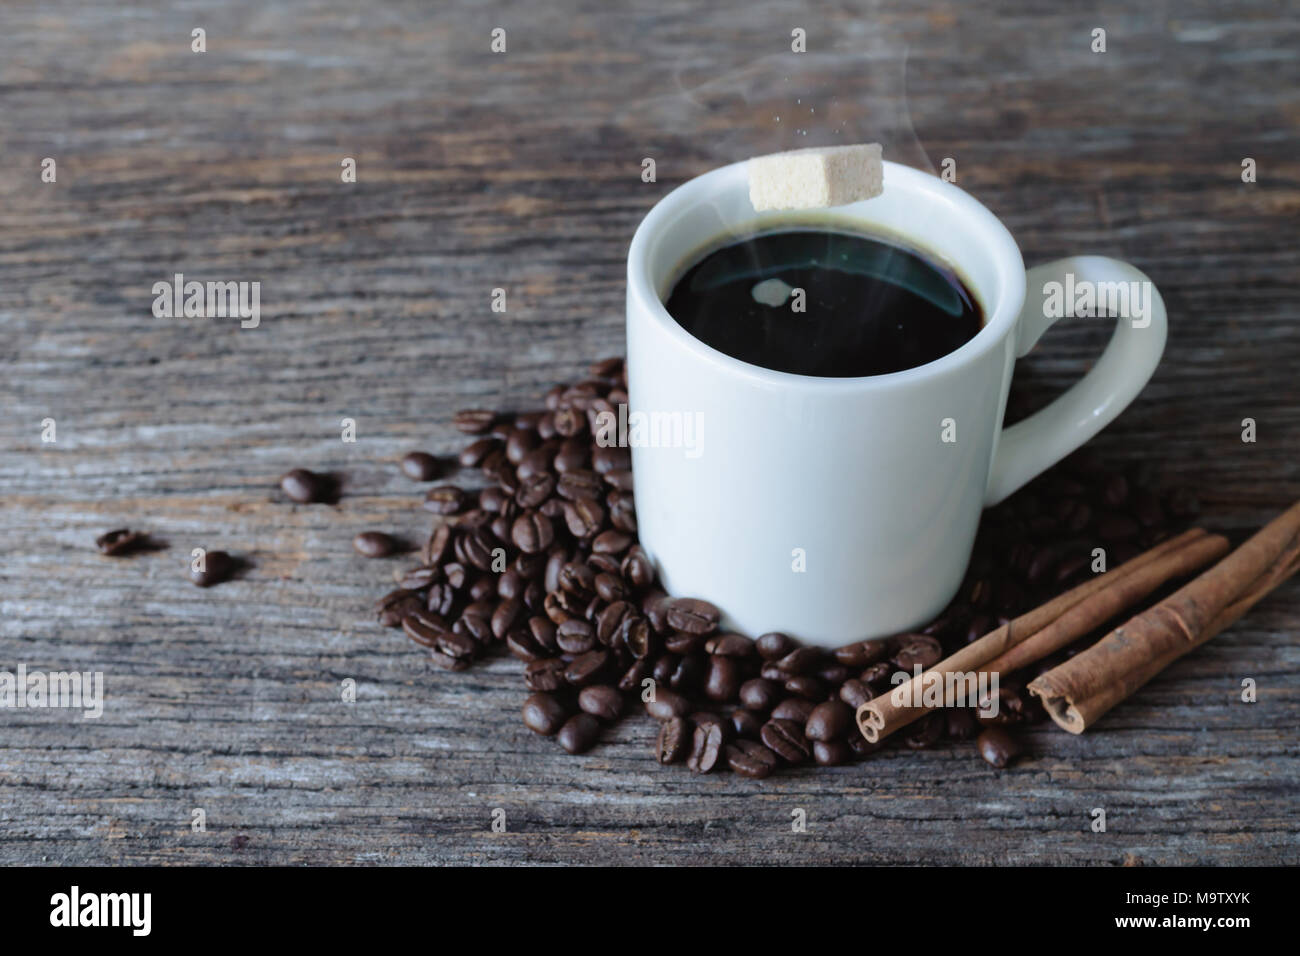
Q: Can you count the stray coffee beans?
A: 5